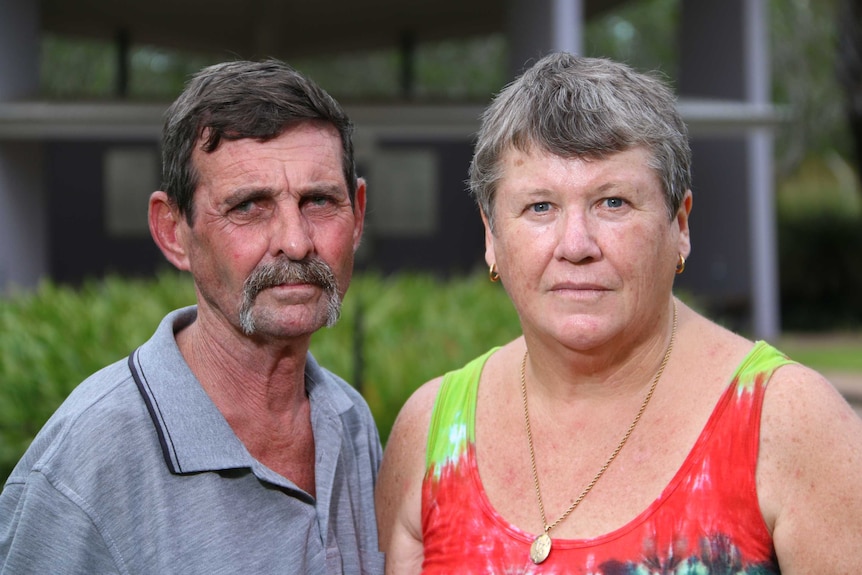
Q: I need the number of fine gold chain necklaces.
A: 1